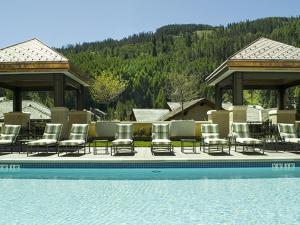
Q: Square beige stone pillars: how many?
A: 6